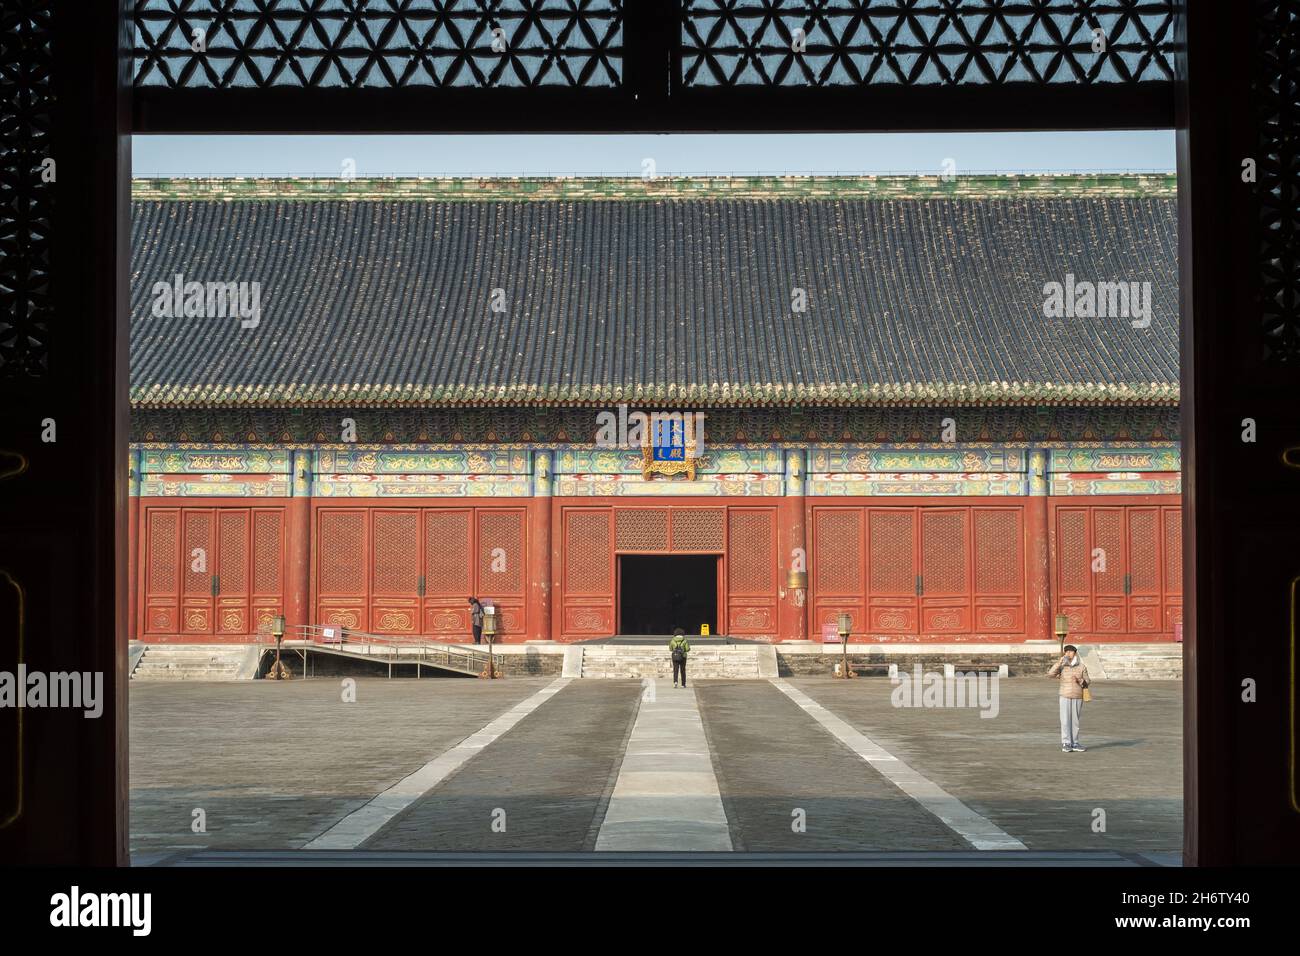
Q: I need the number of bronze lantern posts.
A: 4